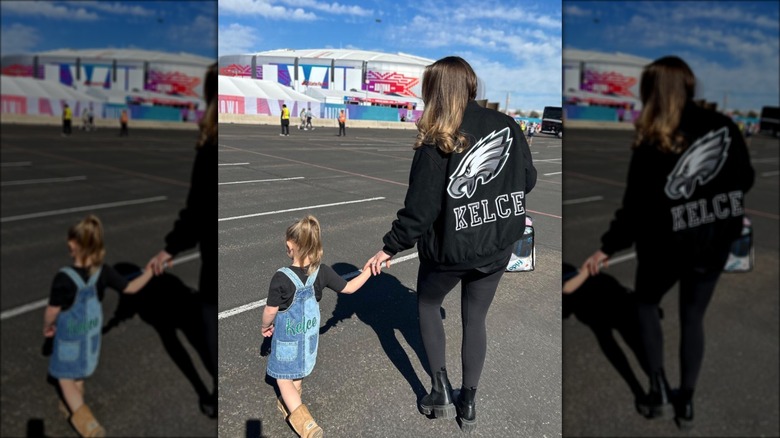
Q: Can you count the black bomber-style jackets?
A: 1